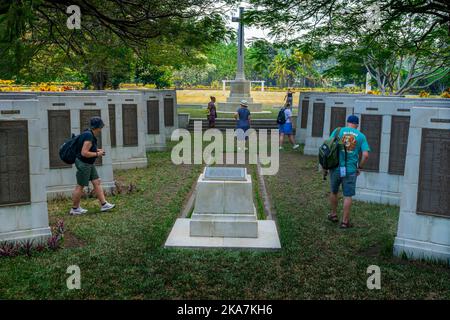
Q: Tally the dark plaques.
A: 13